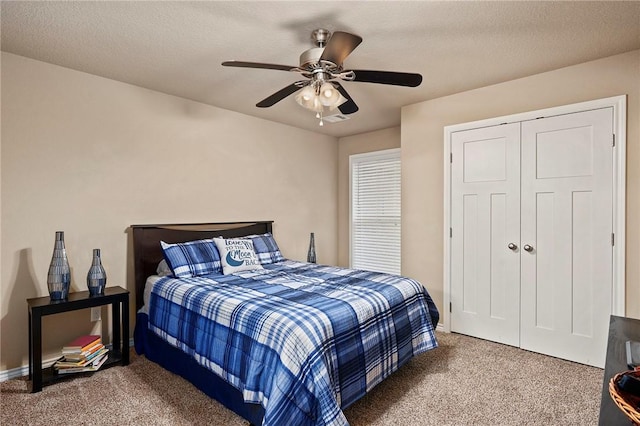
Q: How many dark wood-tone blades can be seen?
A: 5